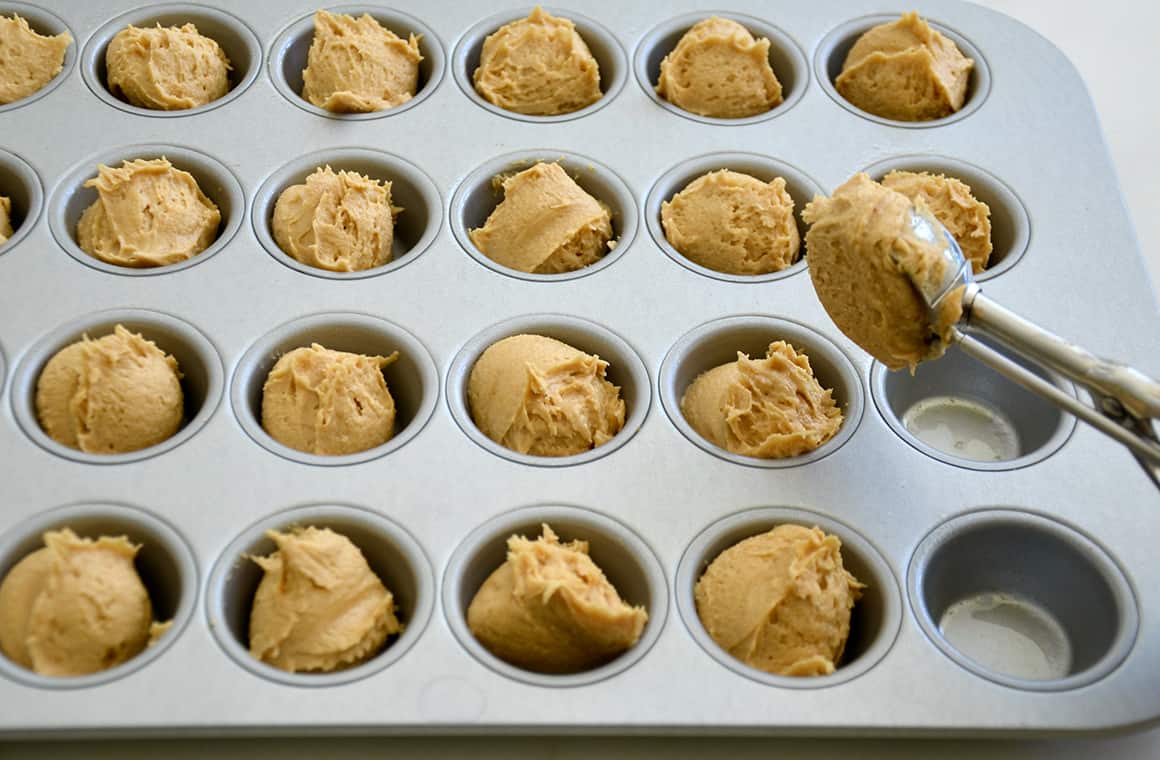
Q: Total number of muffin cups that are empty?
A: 2